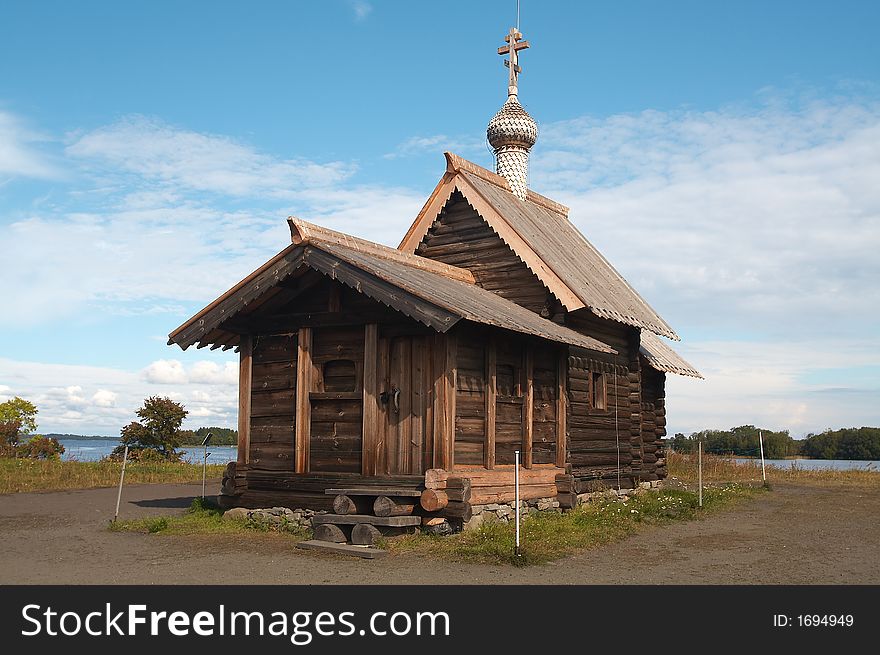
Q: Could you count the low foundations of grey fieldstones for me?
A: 1